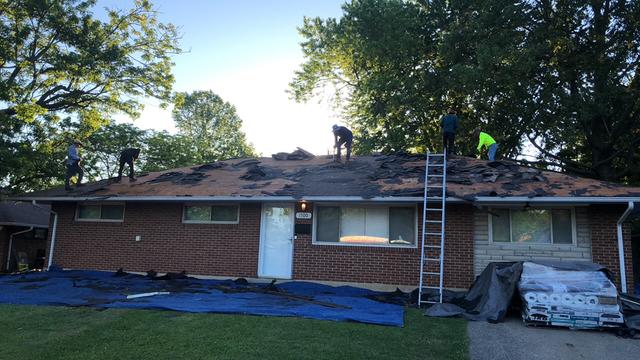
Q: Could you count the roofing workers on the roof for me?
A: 5